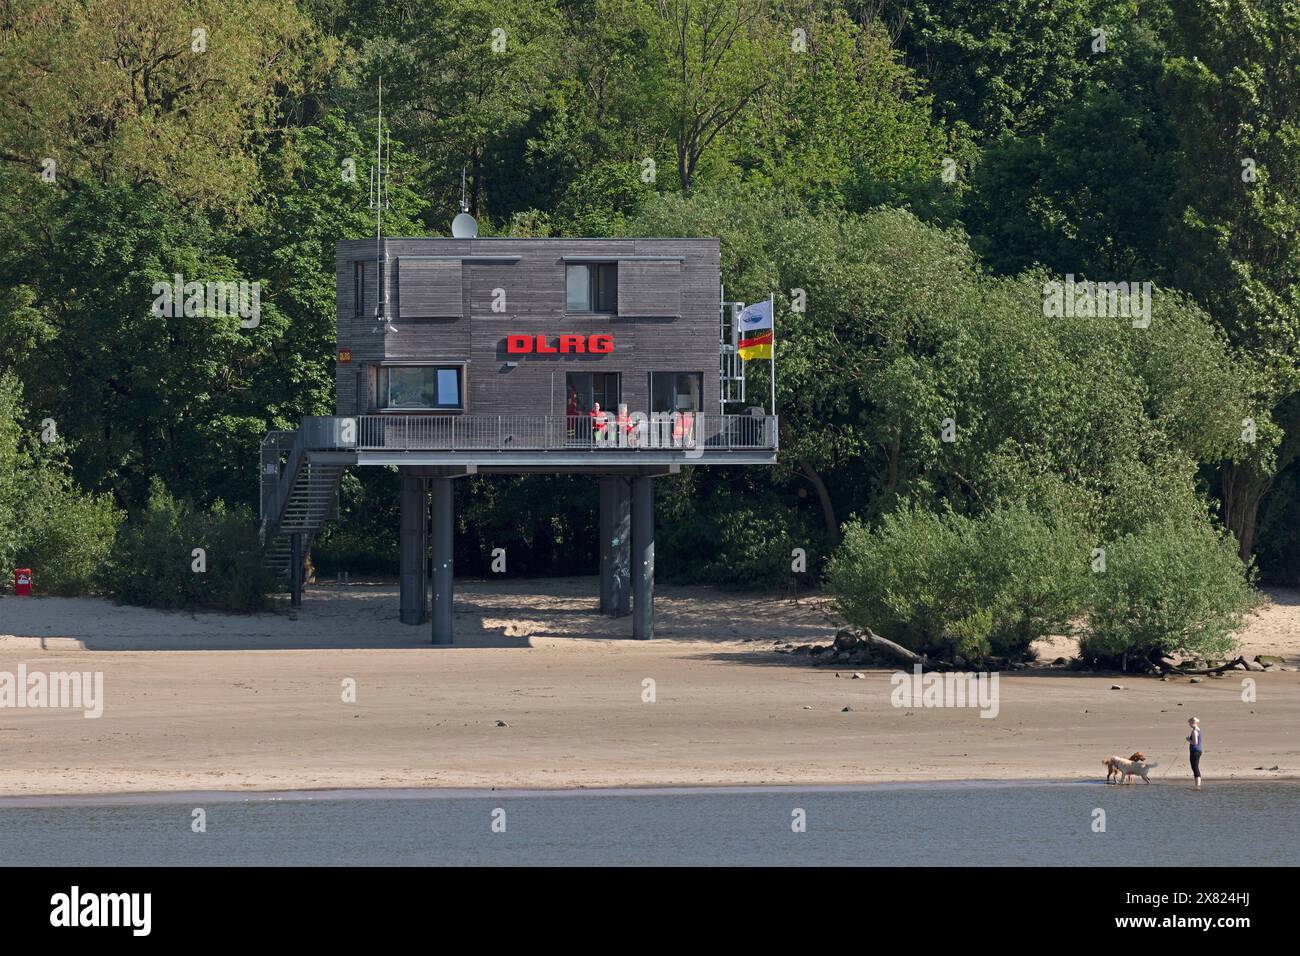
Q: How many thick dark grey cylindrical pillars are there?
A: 4